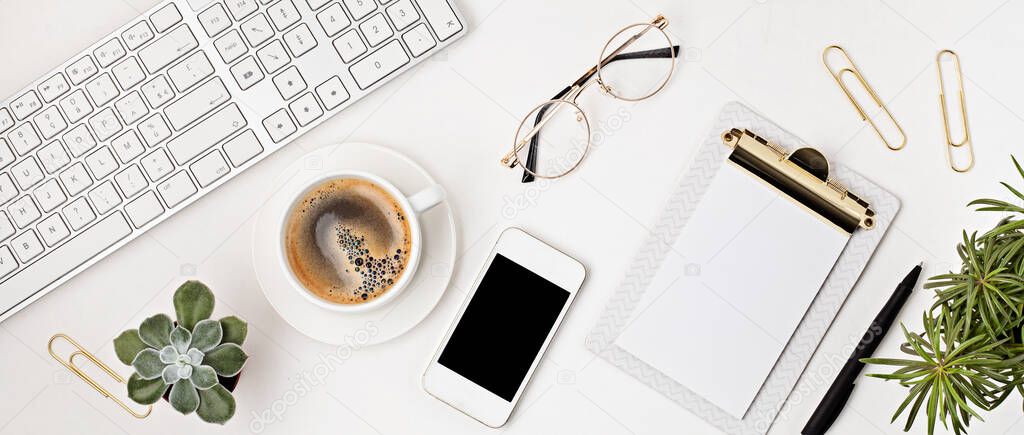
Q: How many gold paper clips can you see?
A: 3